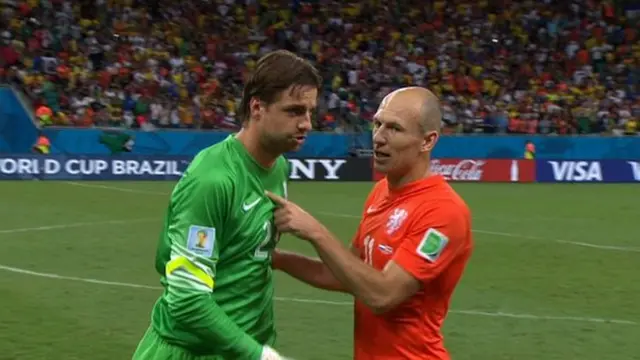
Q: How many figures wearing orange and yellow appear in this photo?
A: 3